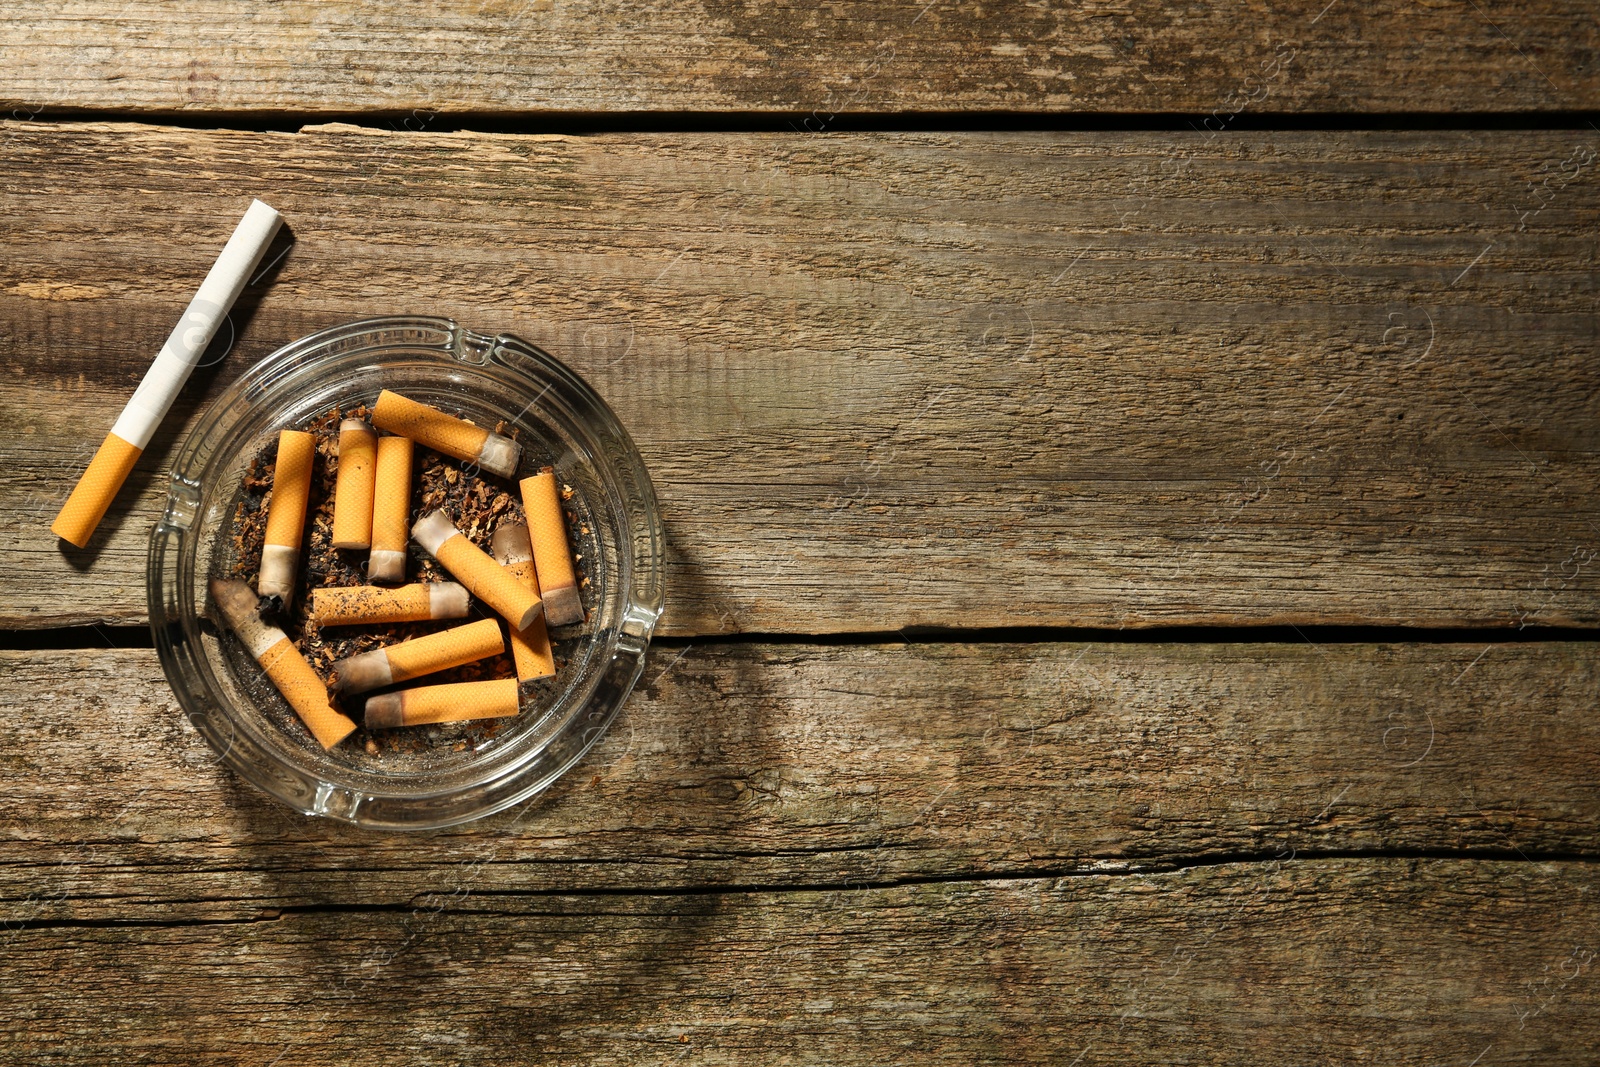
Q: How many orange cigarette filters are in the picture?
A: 12